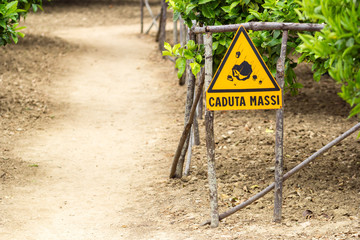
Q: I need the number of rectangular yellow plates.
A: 1